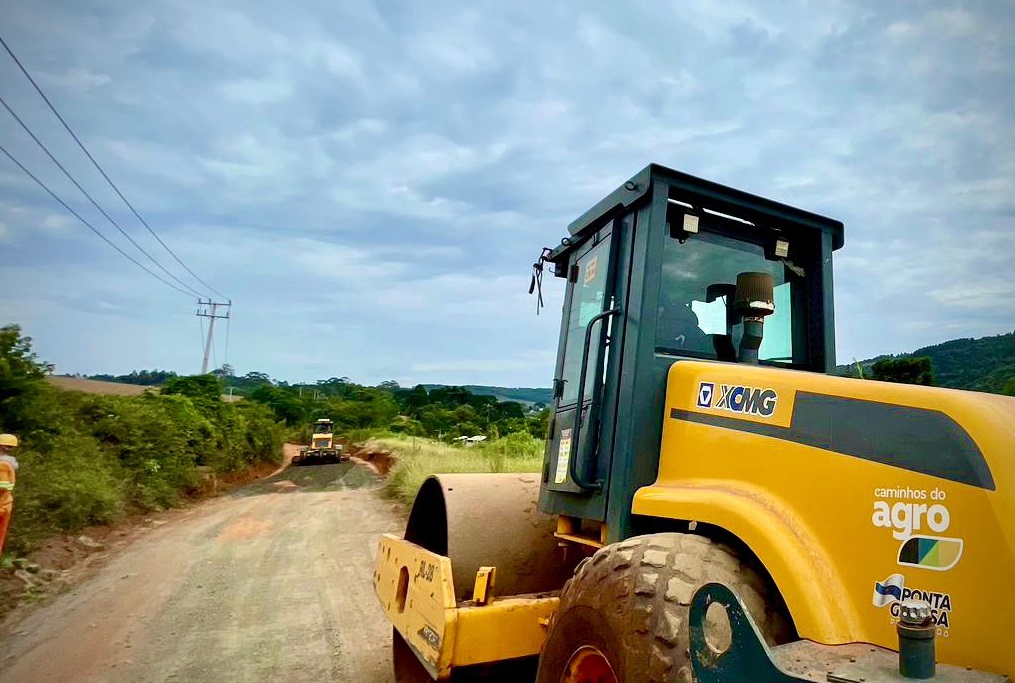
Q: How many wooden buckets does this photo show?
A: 0